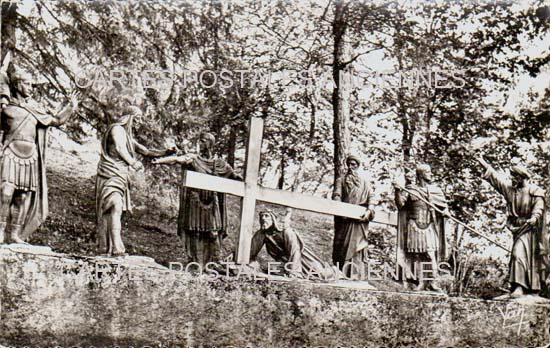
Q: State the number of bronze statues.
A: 7